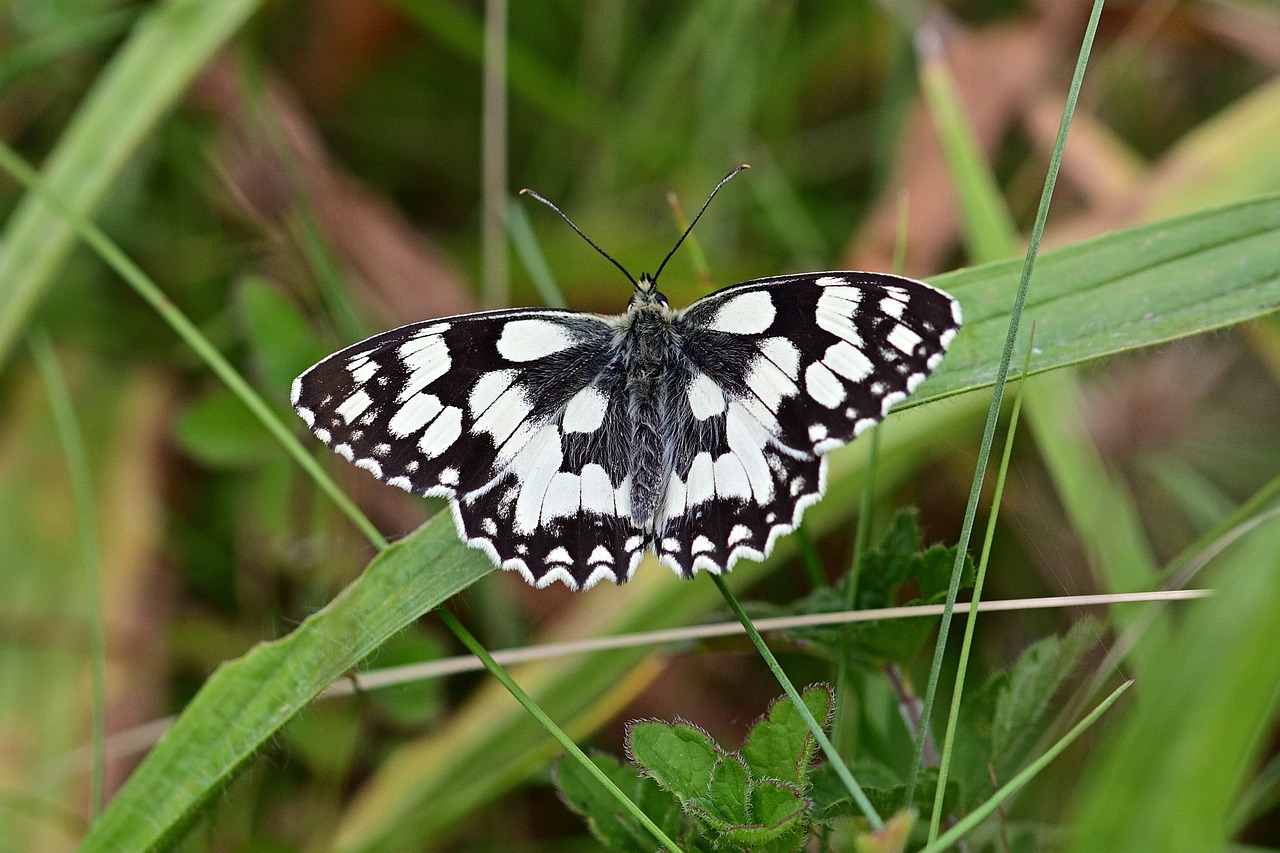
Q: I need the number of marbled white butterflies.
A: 1